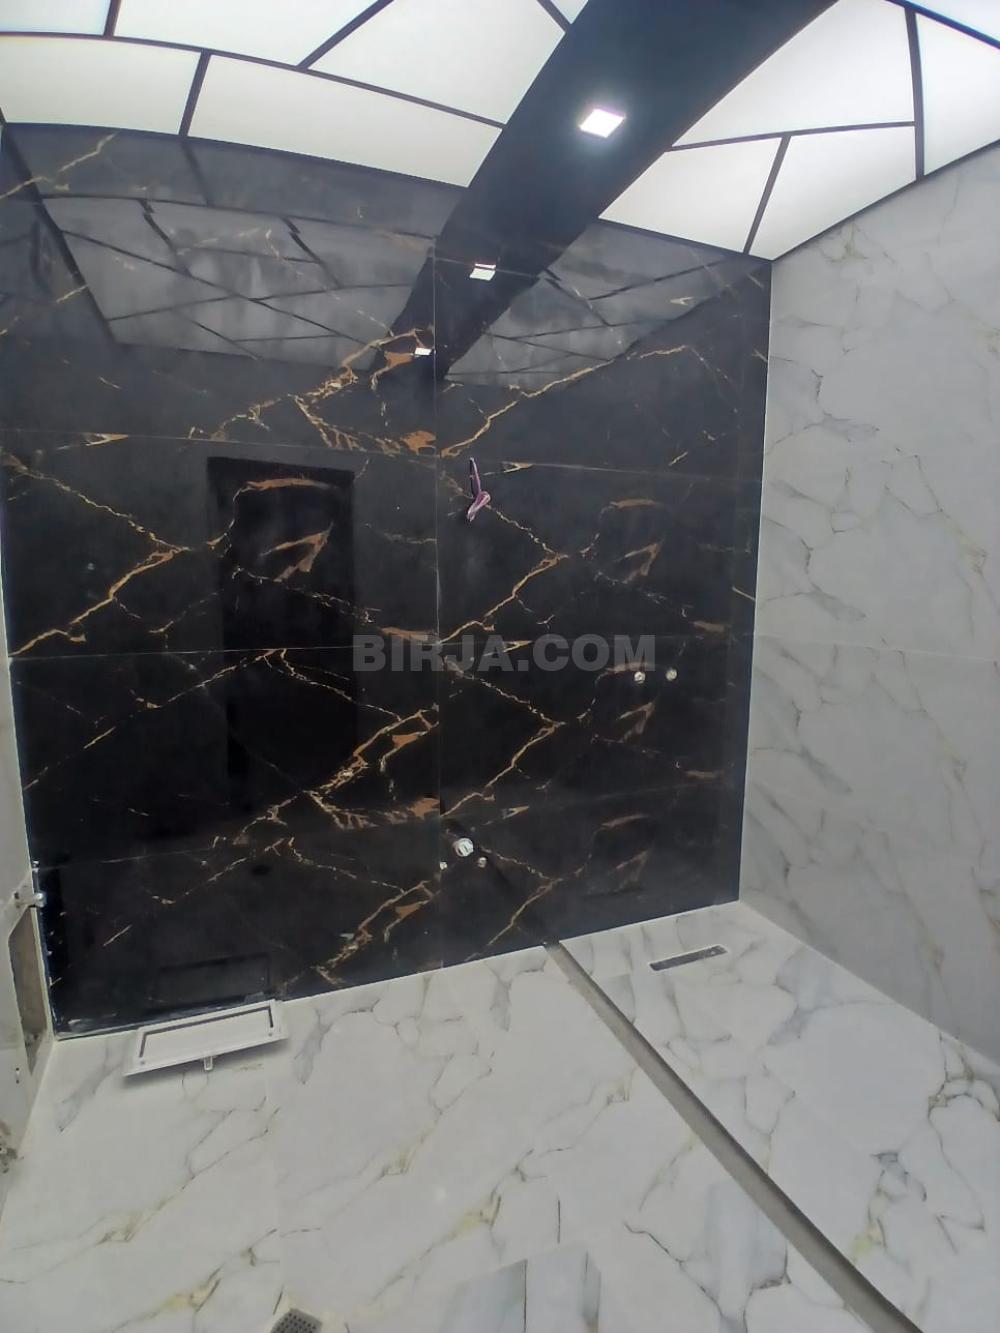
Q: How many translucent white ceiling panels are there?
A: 11